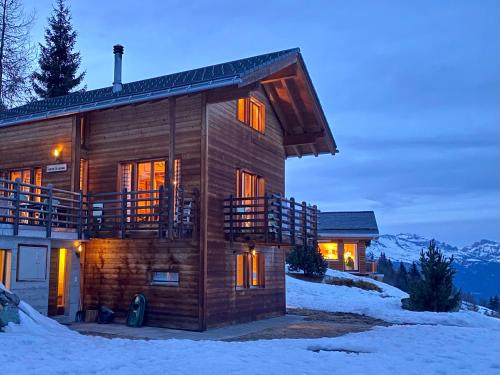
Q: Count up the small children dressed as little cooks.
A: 0